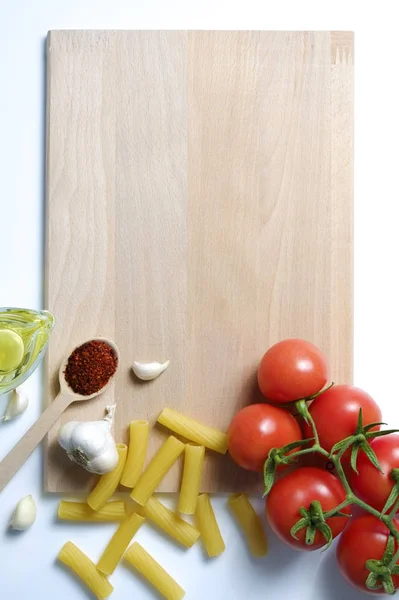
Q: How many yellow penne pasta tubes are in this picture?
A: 12